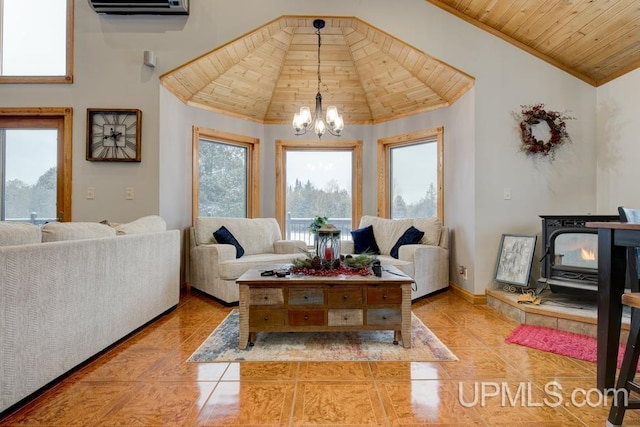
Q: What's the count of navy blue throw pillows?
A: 3